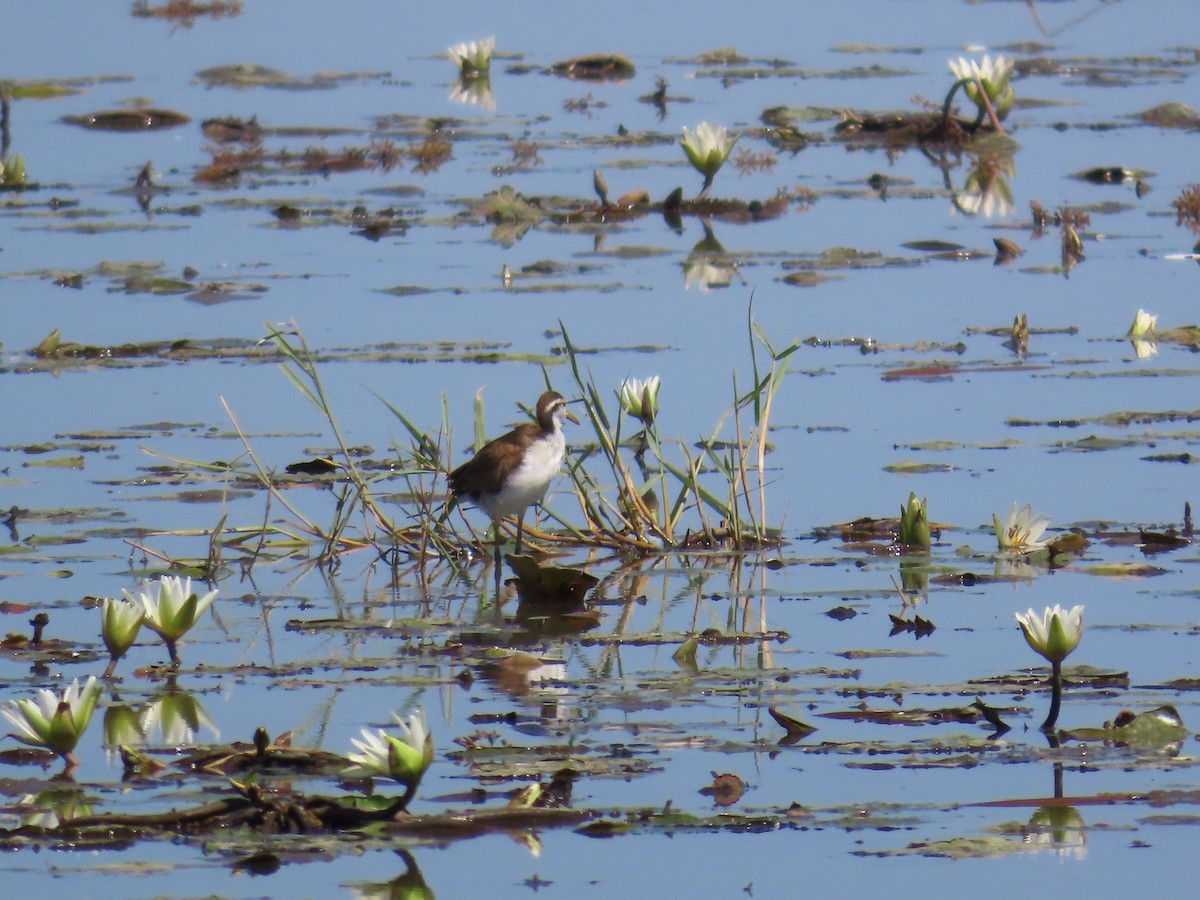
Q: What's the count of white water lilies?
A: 11